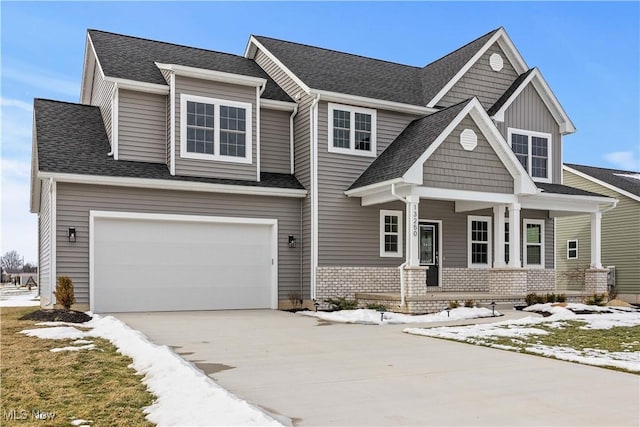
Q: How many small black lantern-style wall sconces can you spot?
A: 2